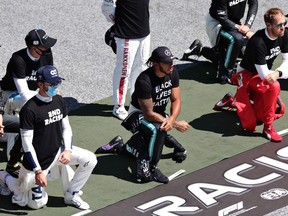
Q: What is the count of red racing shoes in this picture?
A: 2